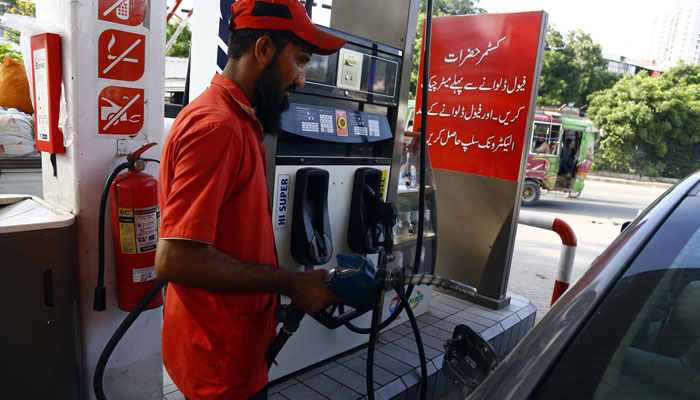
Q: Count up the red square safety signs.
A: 3